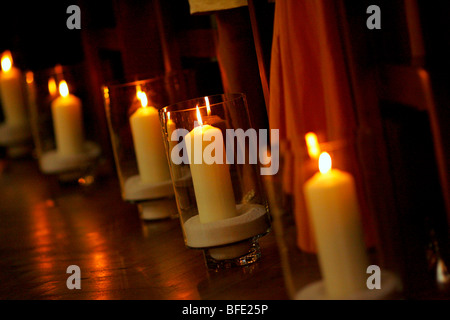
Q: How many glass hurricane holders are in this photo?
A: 5